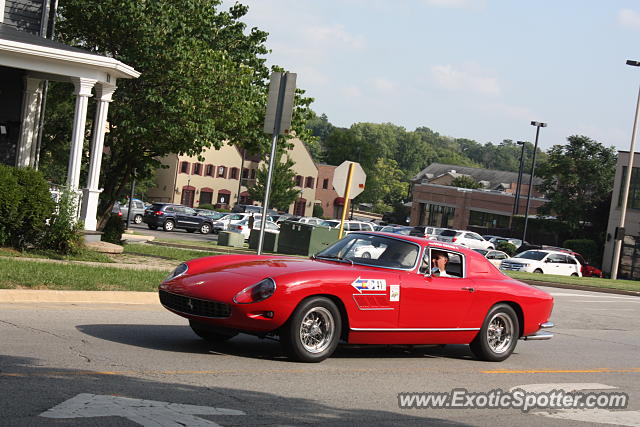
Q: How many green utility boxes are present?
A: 3